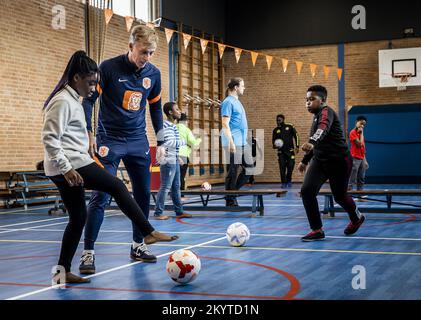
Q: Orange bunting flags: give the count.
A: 15